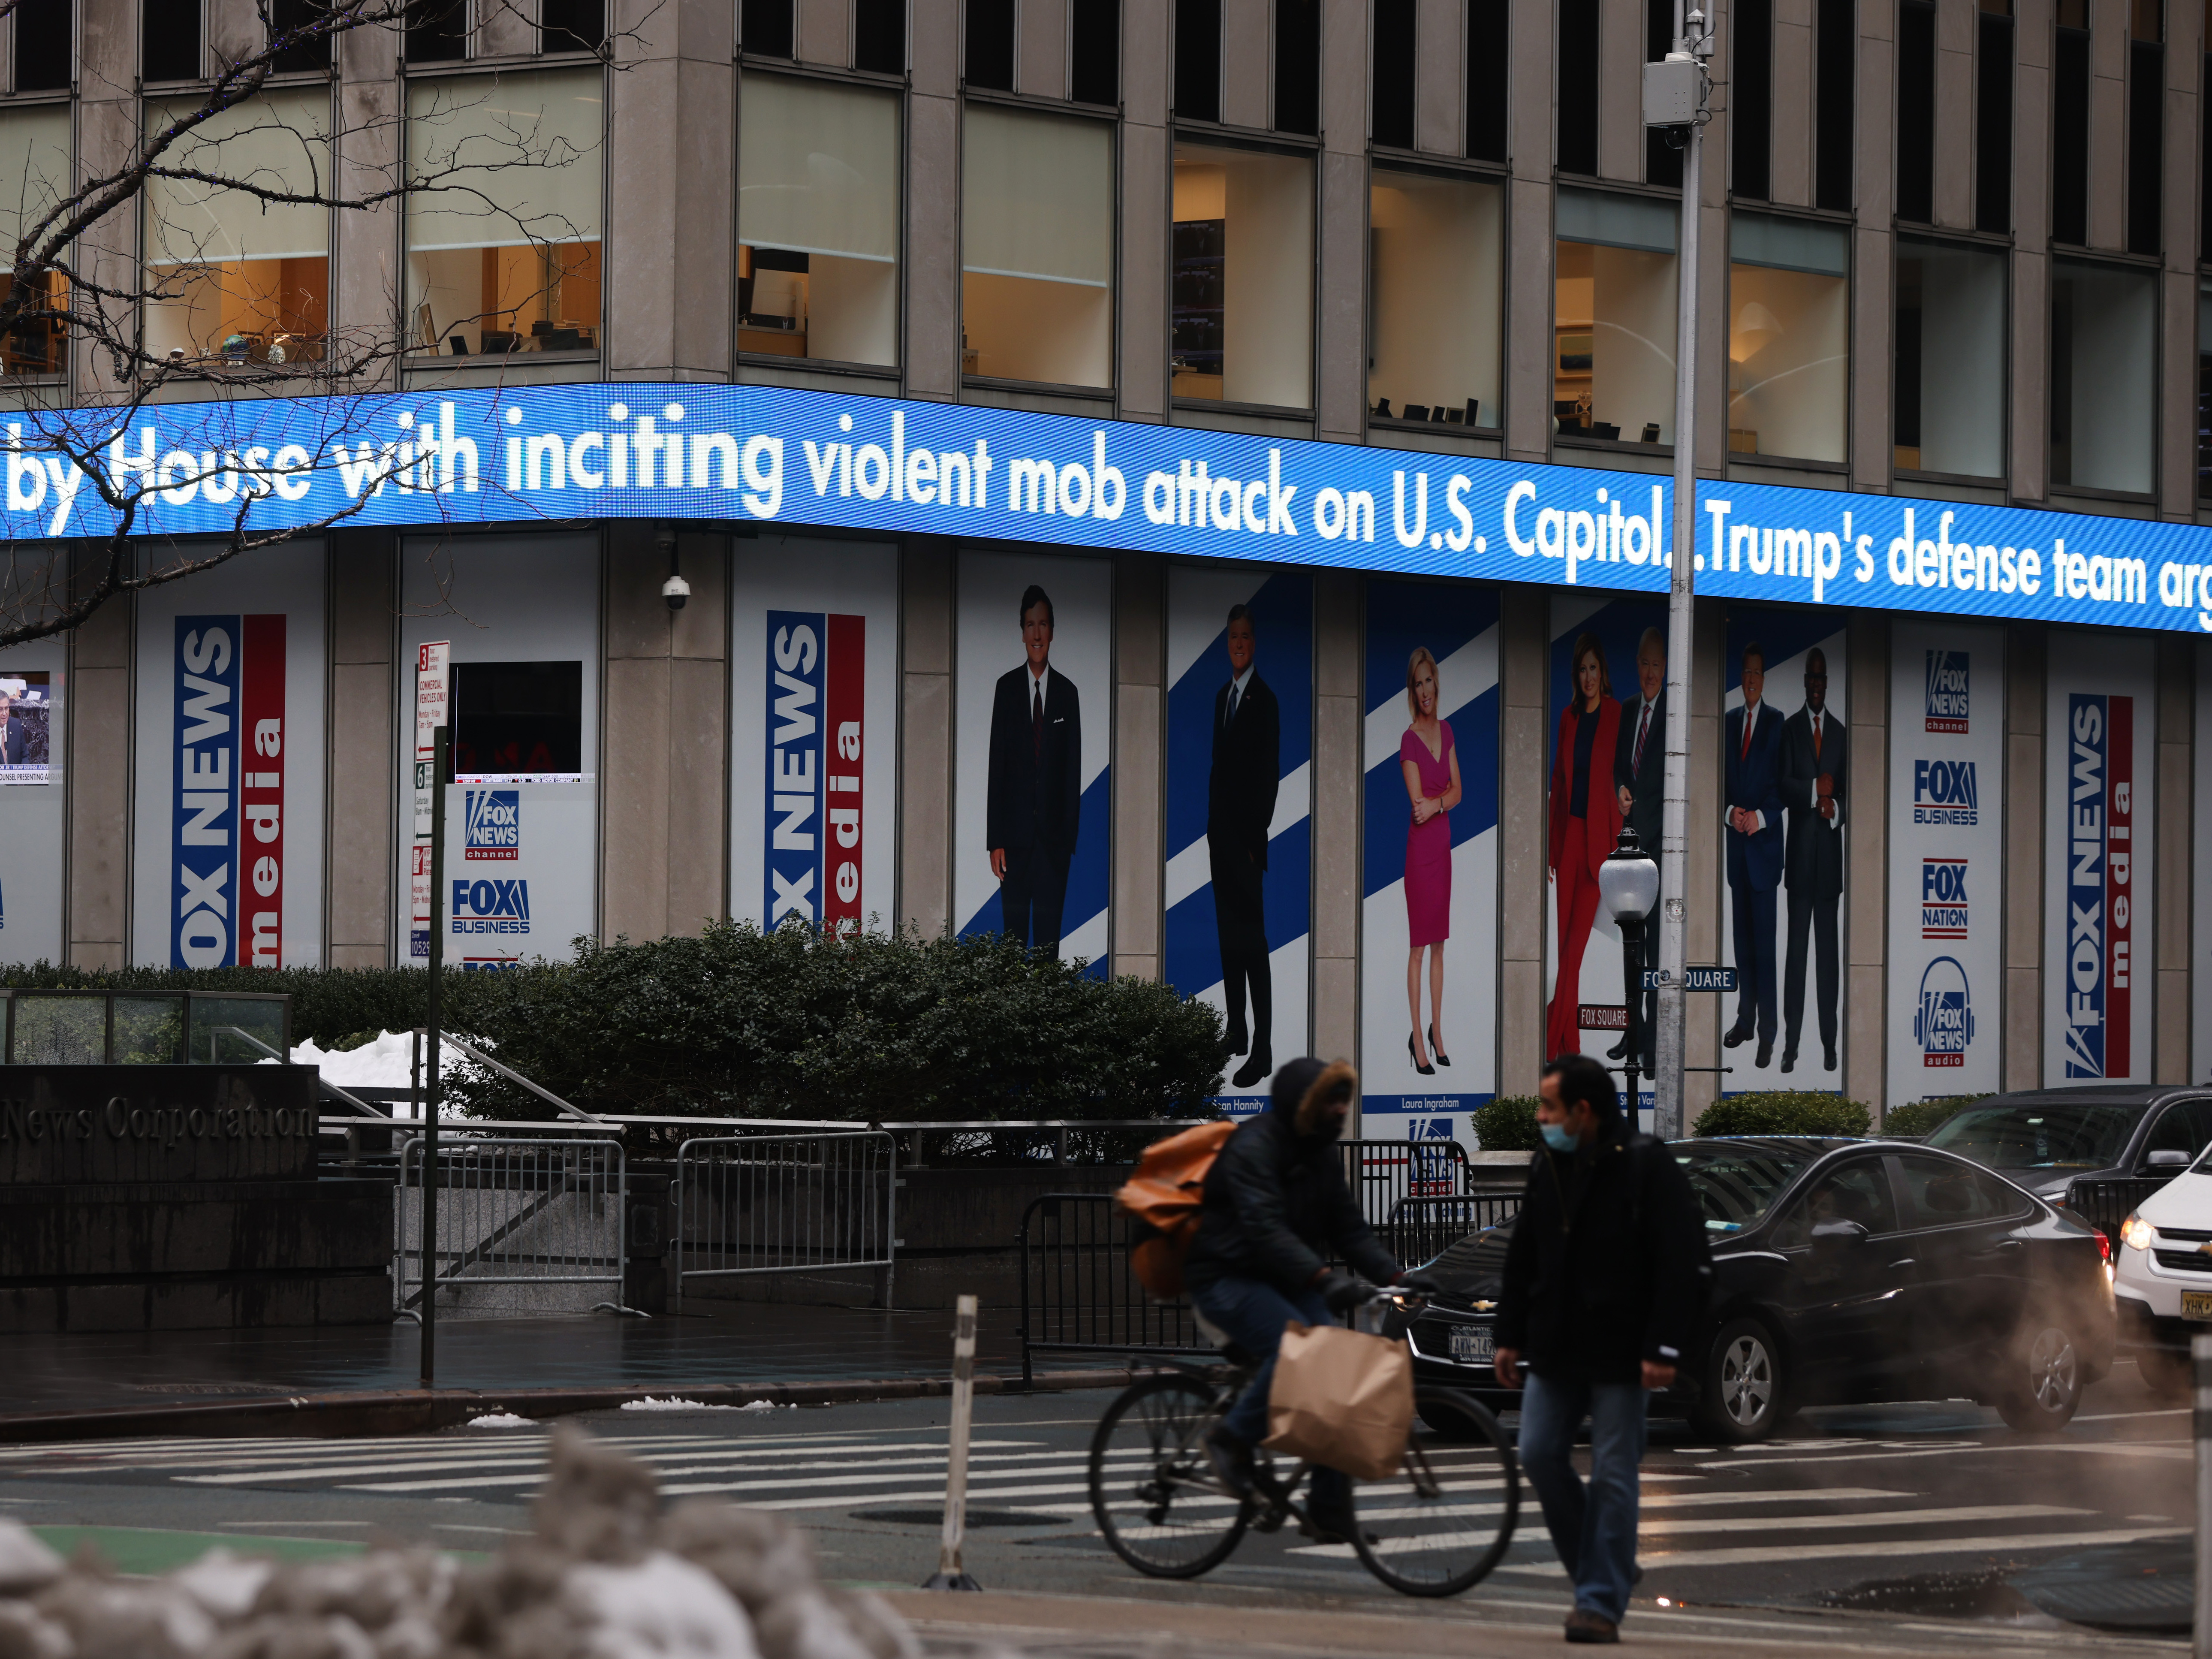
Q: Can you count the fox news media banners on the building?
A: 3